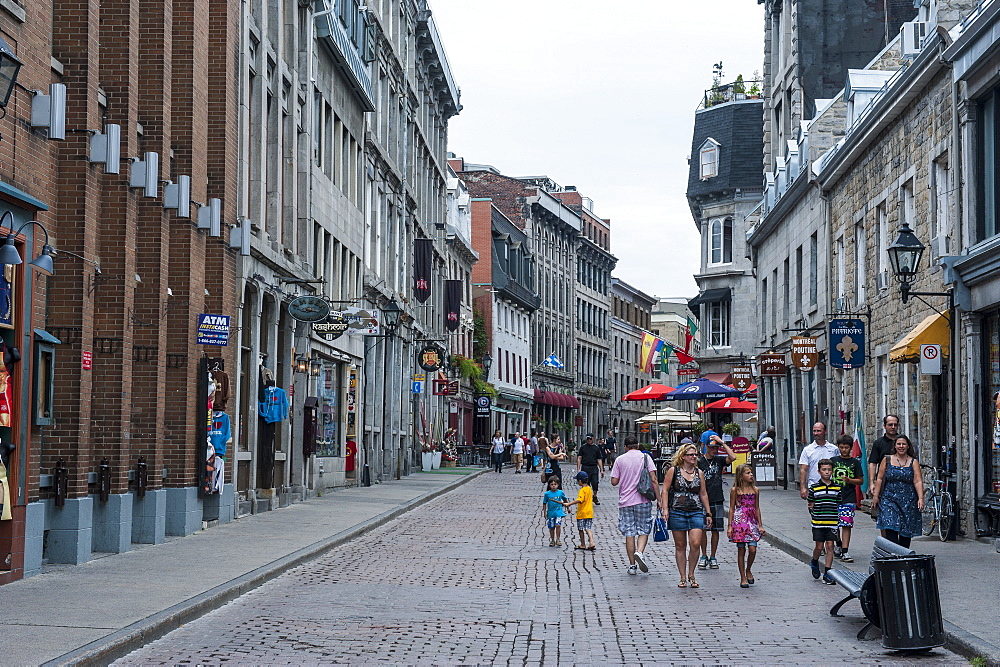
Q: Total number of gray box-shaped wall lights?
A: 6